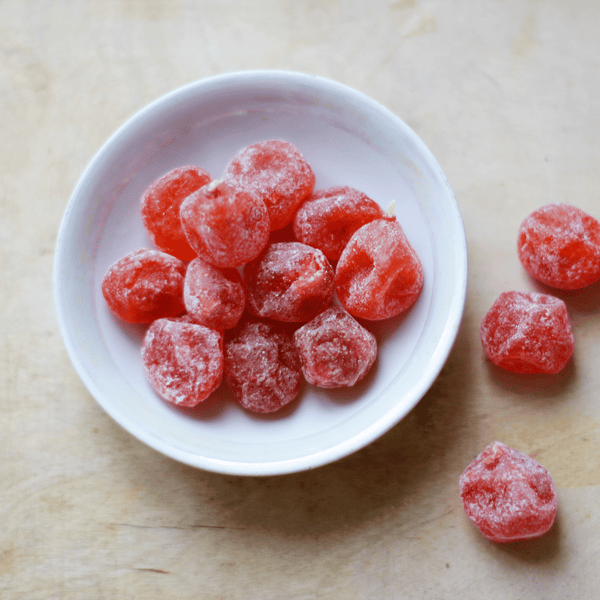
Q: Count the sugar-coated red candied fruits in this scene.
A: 14